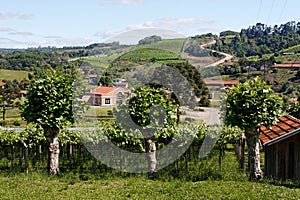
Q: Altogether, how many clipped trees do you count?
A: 3